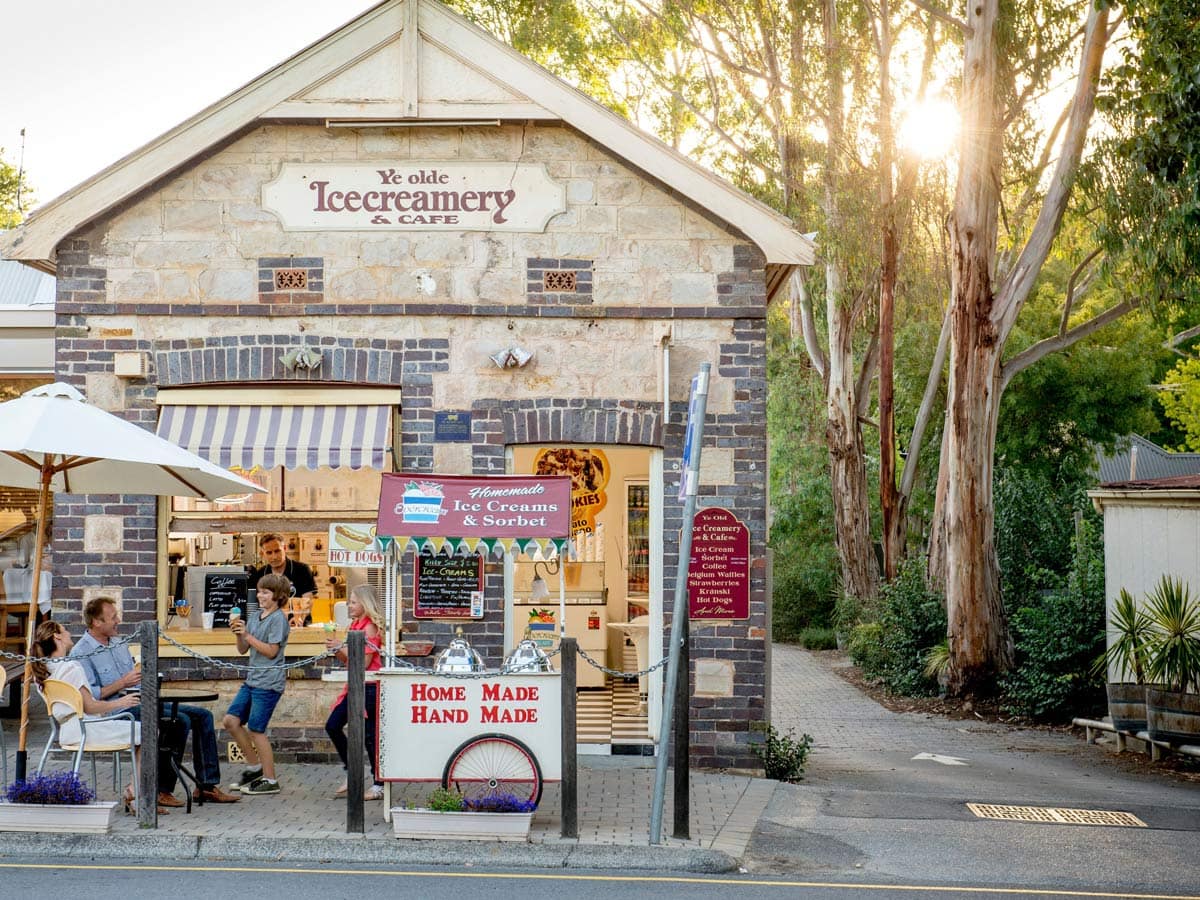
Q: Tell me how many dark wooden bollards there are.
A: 4